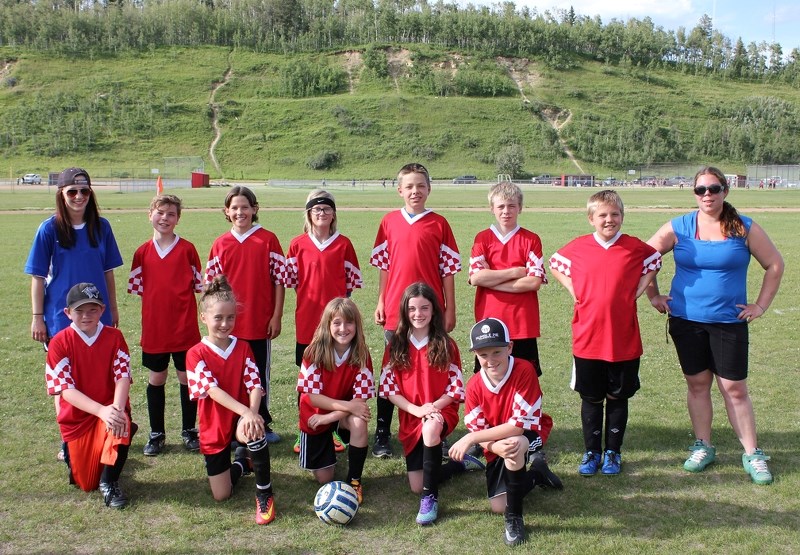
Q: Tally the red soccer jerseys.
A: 11